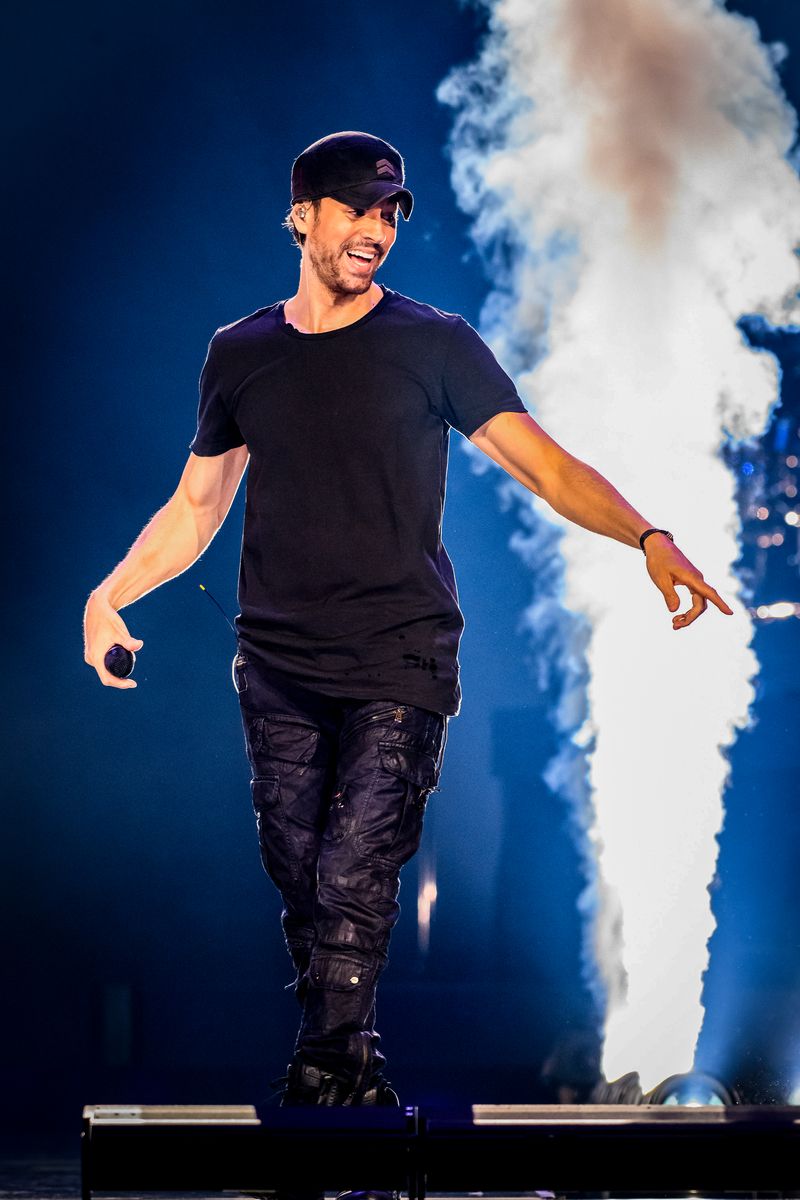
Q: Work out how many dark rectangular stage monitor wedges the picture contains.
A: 2